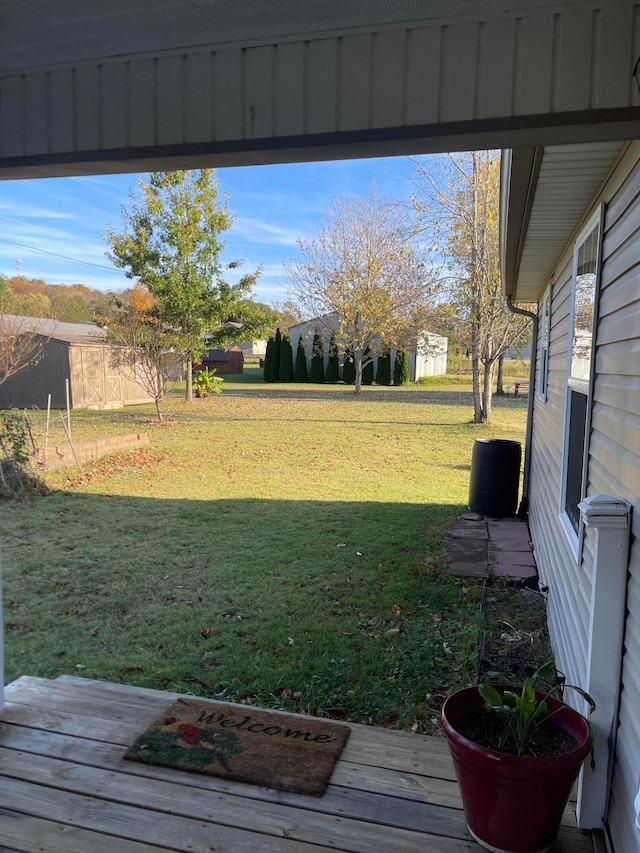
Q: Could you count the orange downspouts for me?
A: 0